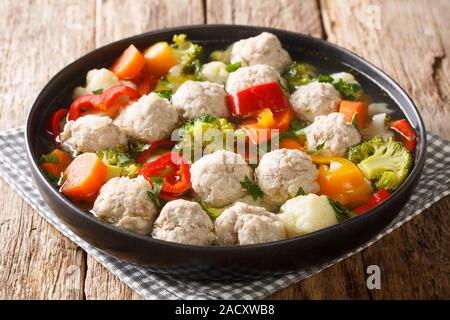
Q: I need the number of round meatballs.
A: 12